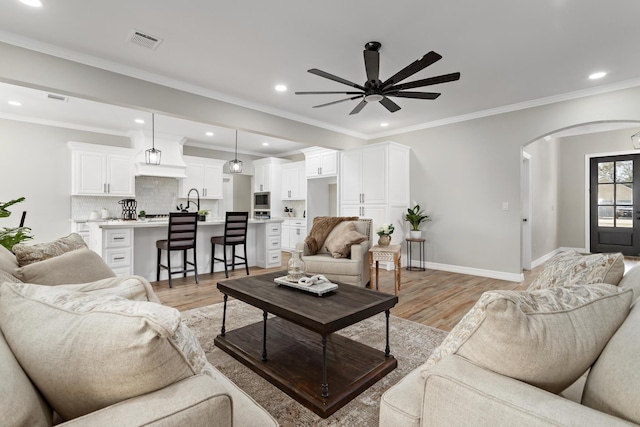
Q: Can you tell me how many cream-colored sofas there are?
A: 2